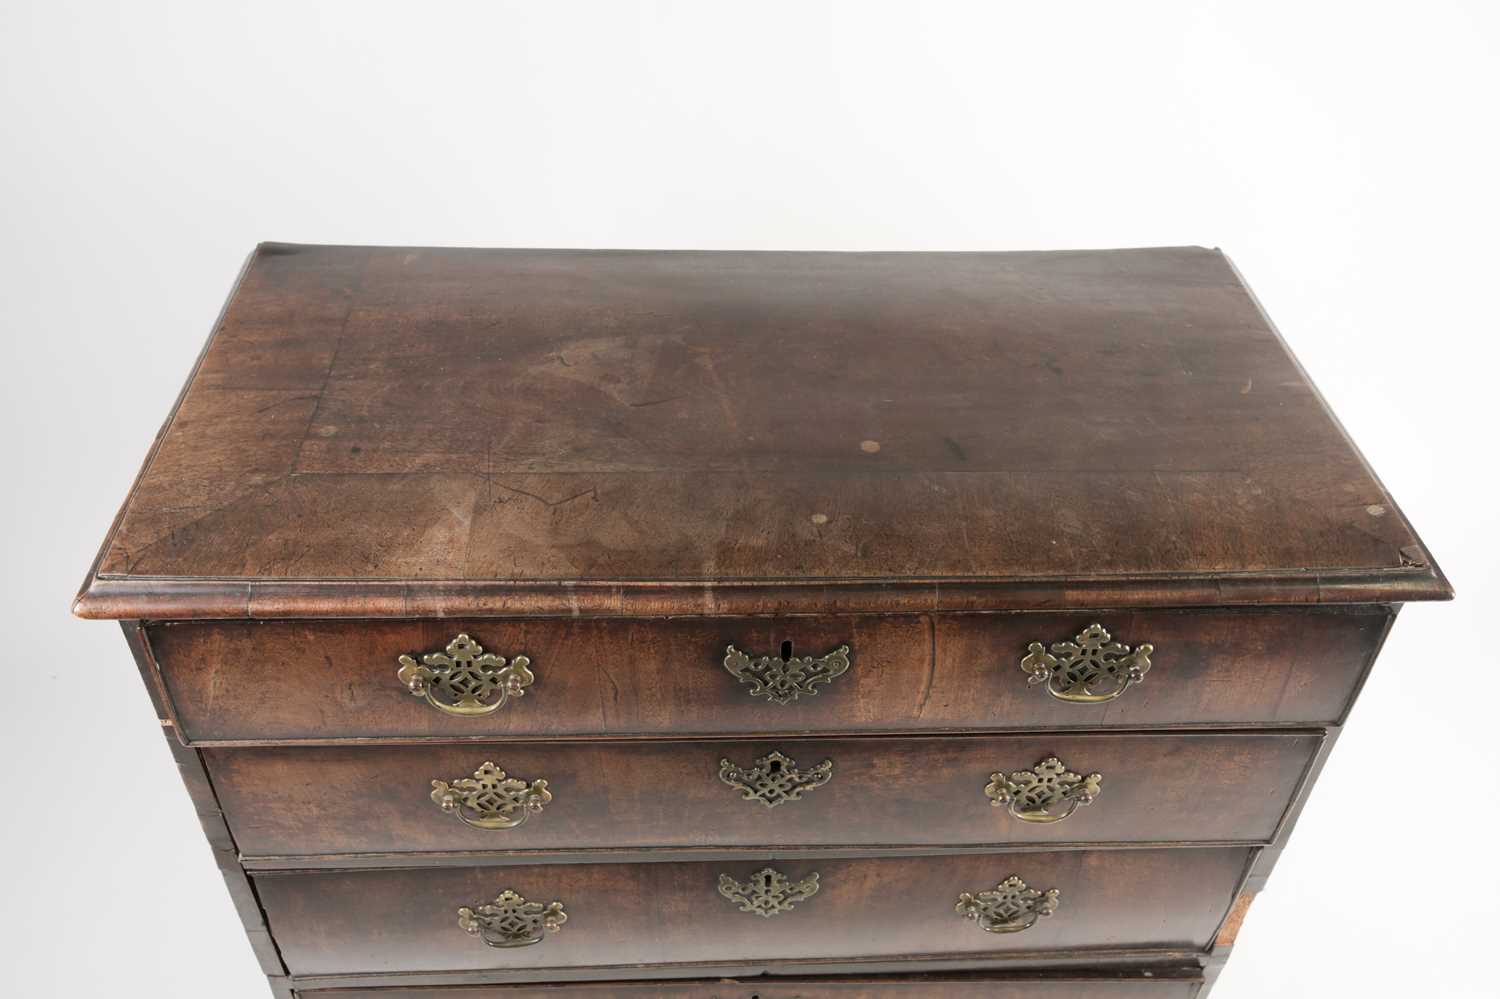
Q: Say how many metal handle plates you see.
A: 6